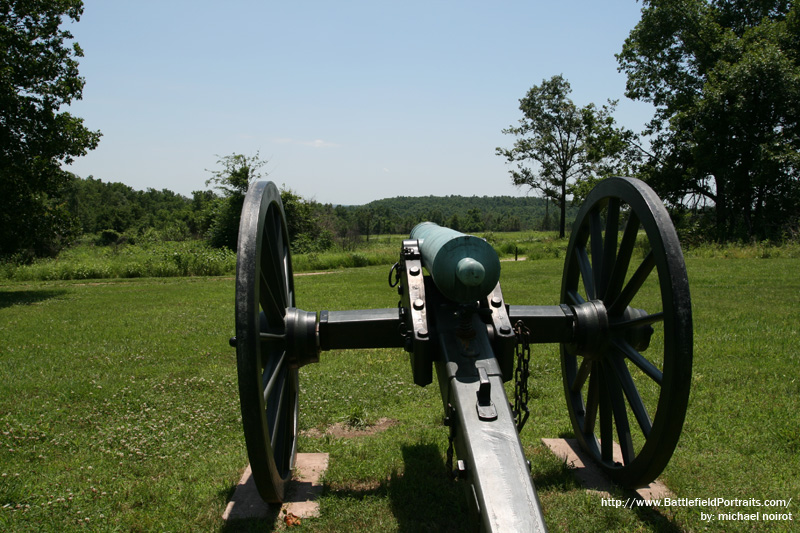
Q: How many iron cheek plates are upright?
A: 2